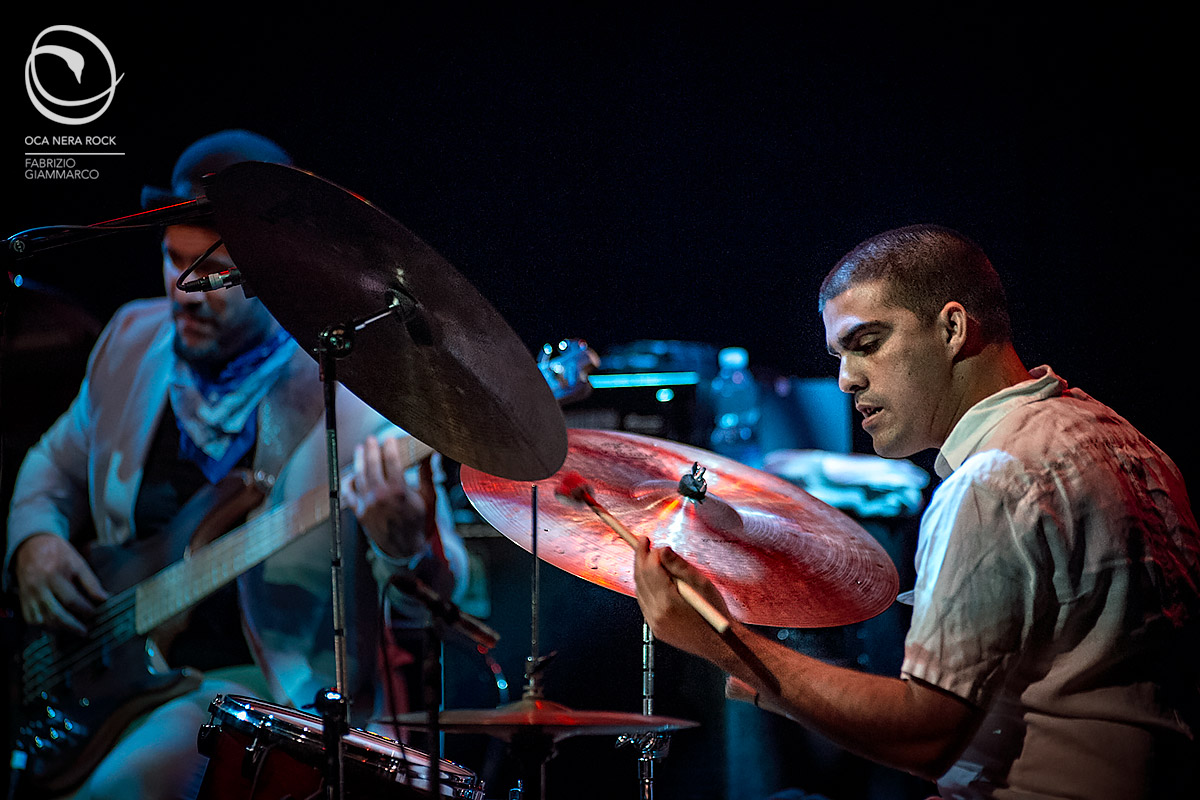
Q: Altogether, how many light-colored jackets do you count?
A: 1